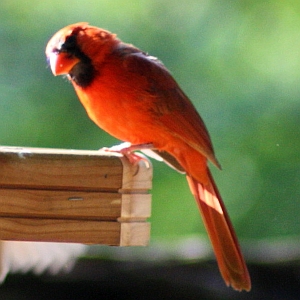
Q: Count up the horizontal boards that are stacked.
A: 3